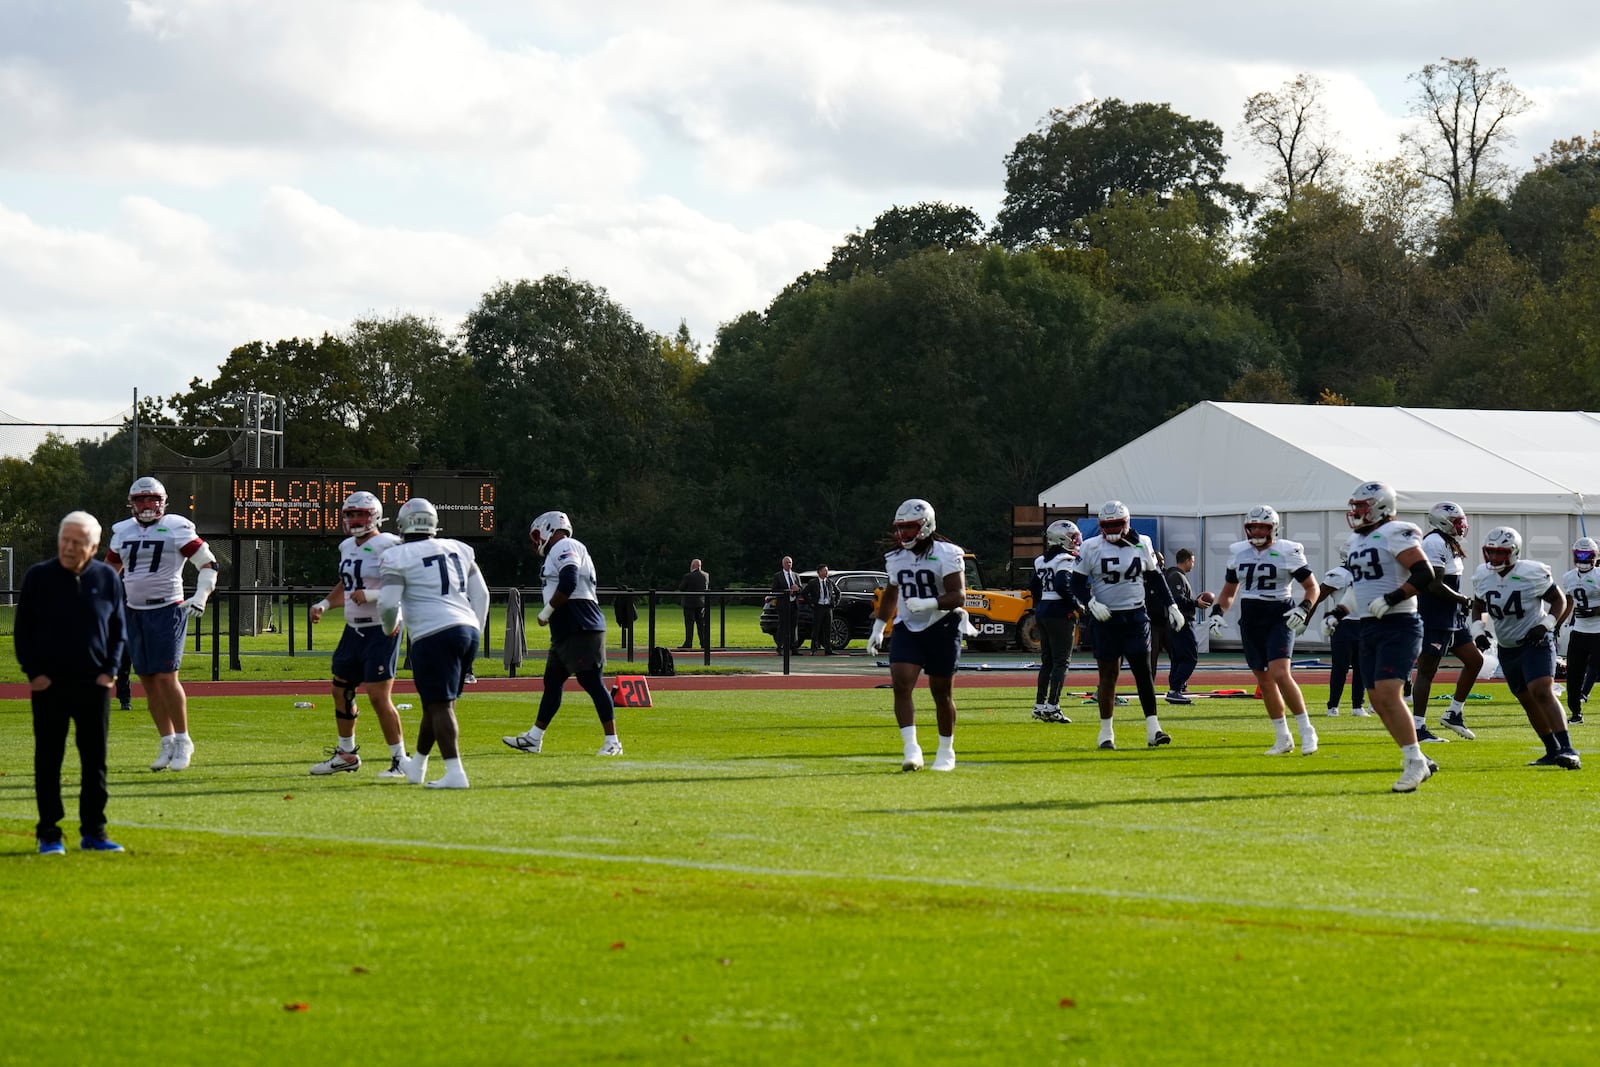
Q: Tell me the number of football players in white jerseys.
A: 13